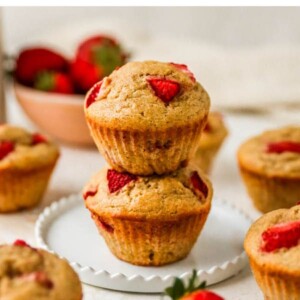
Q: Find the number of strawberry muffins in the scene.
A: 7